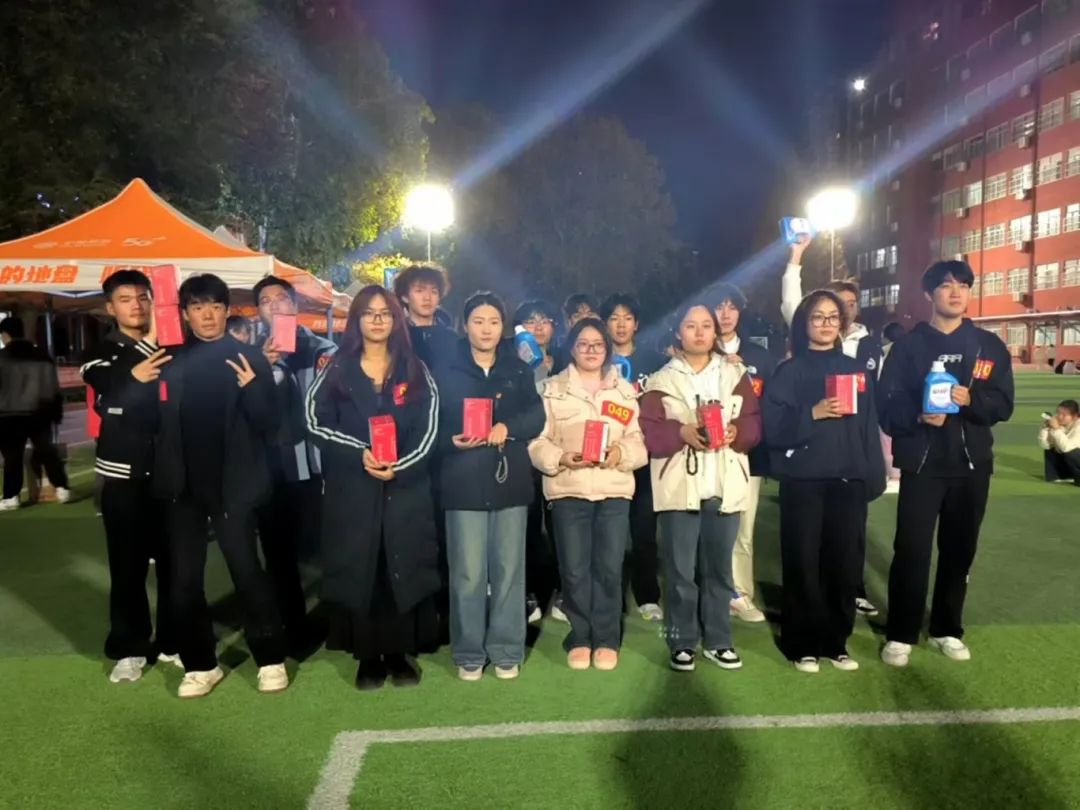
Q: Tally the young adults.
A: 15